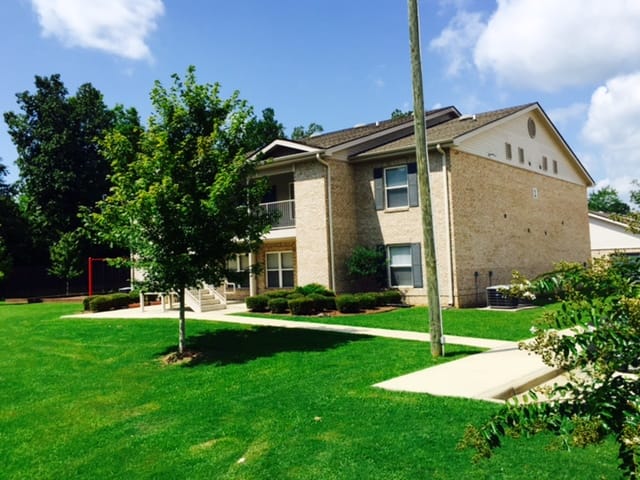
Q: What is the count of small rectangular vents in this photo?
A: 4